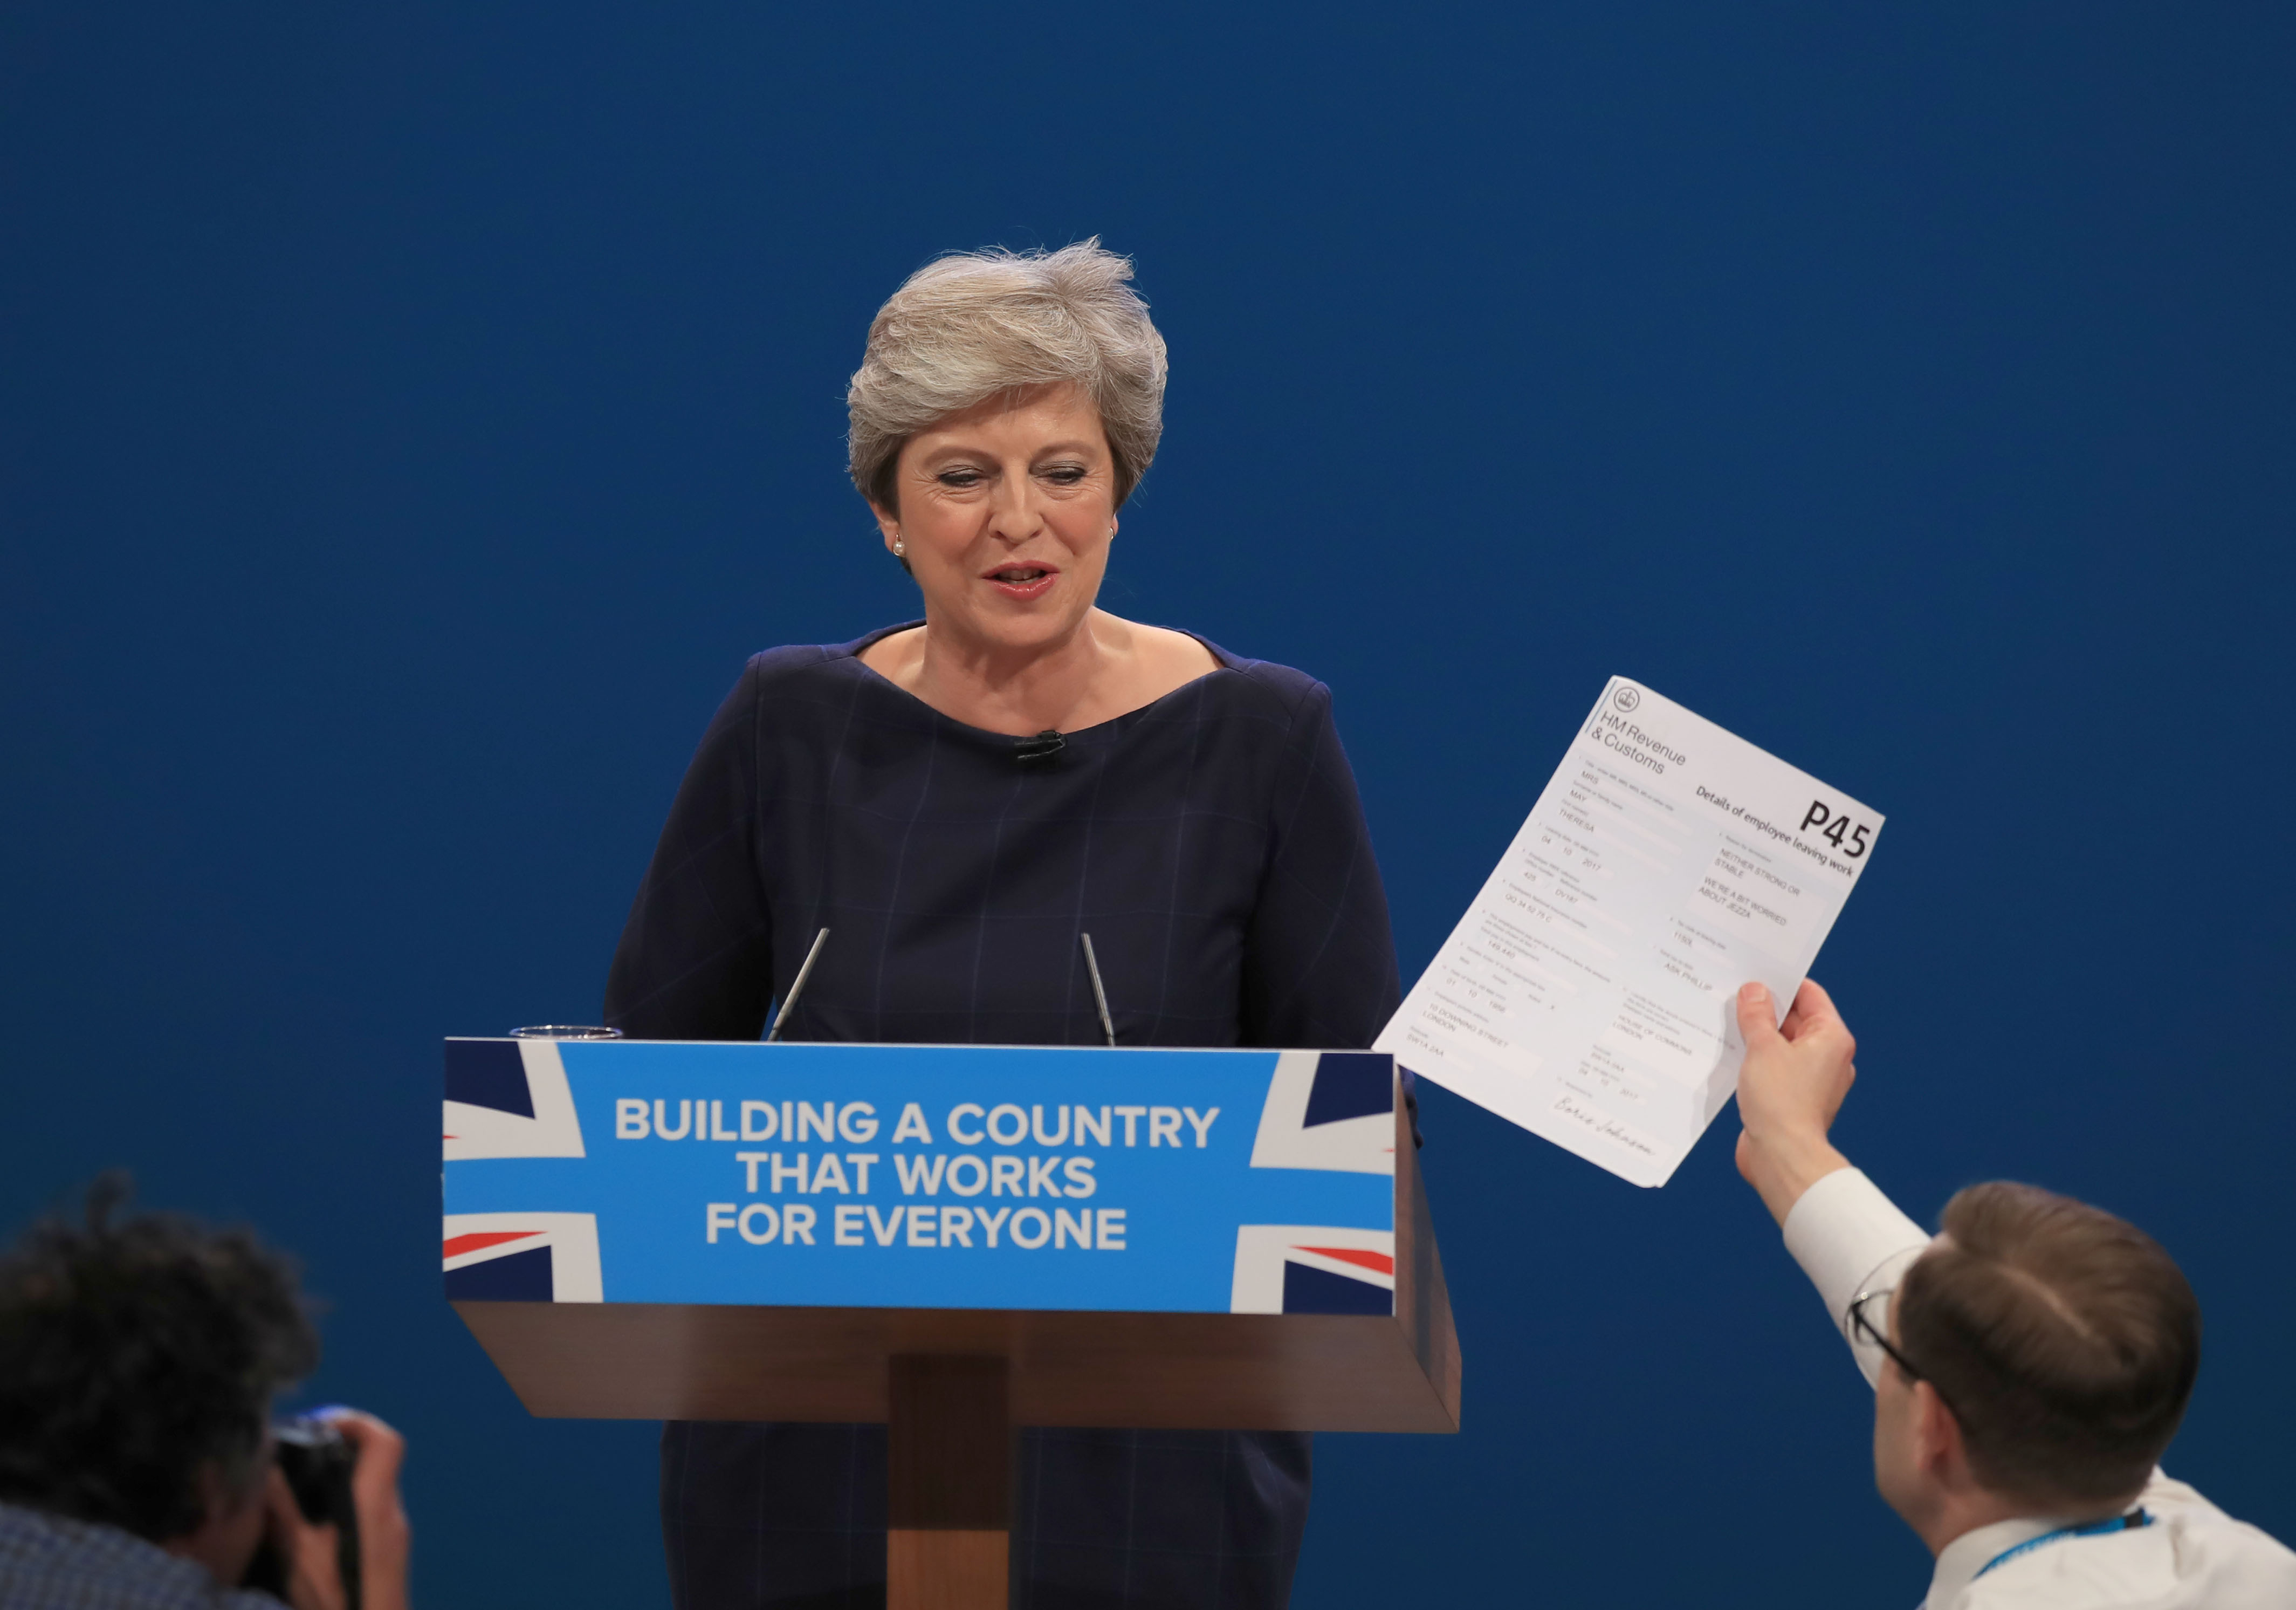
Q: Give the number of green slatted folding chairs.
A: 0